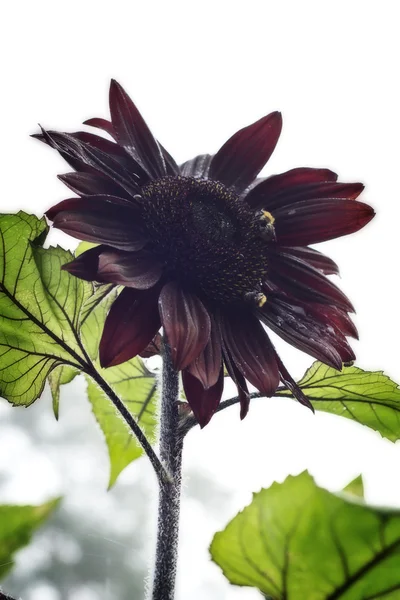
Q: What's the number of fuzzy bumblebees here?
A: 2